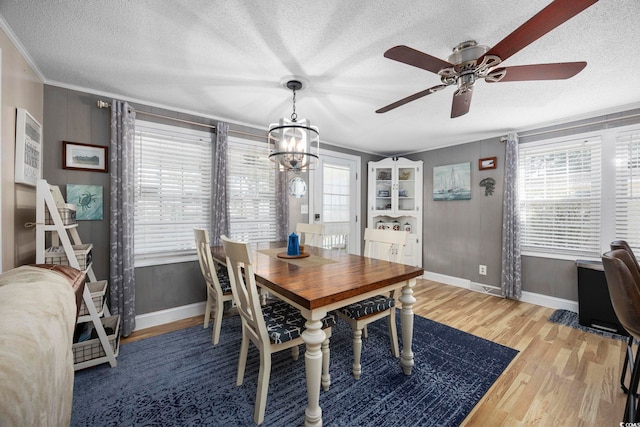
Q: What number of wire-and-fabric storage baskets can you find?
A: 4